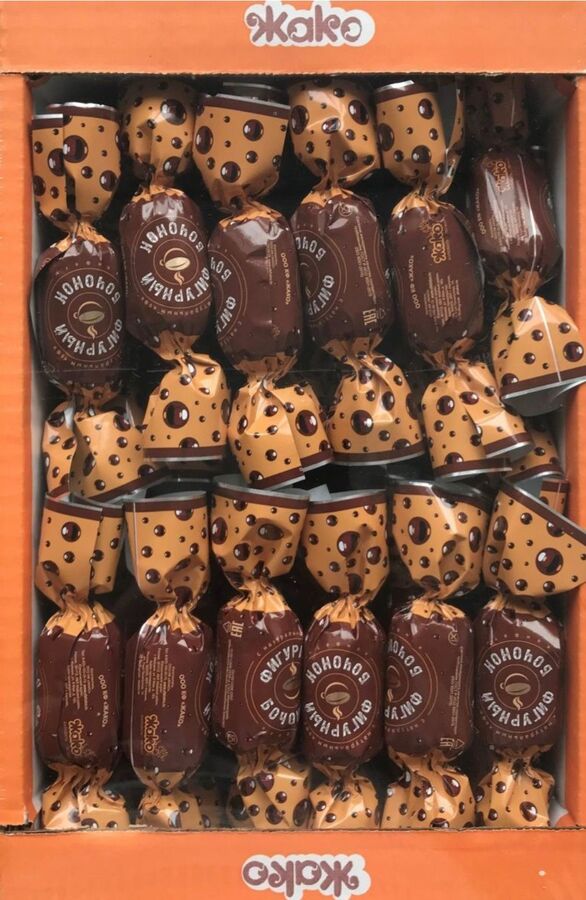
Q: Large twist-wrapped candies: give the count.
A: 12